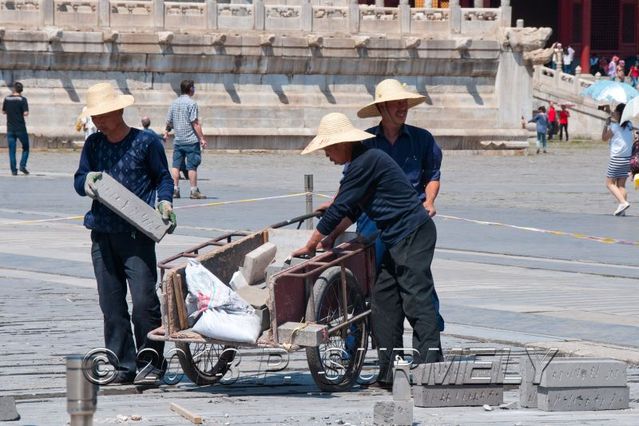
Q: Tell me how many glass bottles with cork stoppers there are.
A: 0